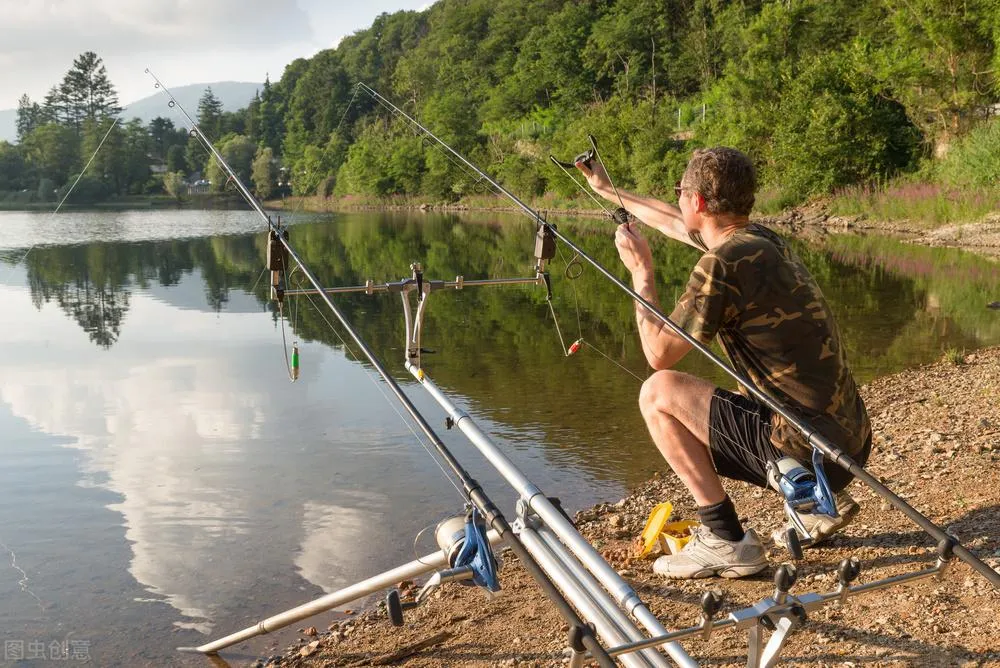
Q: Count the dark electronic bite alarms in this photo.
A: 2